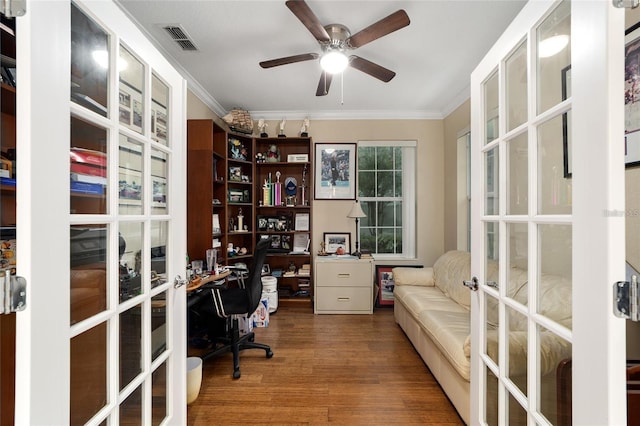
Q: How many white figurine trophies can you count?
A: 3